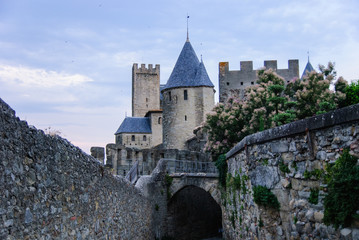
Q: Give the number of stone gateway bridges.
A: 1